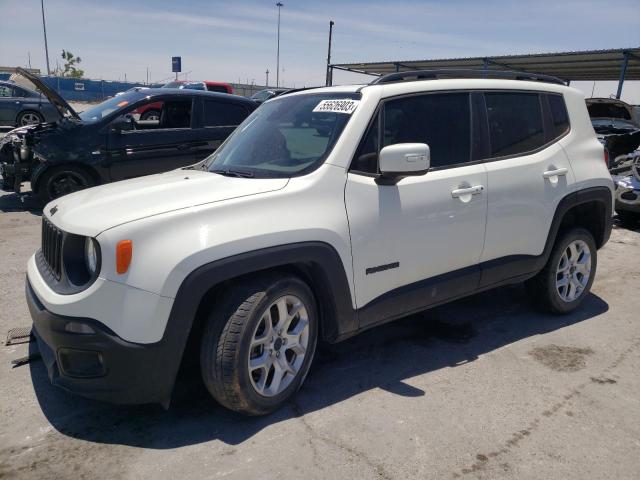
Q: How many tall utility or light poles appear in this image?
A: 3